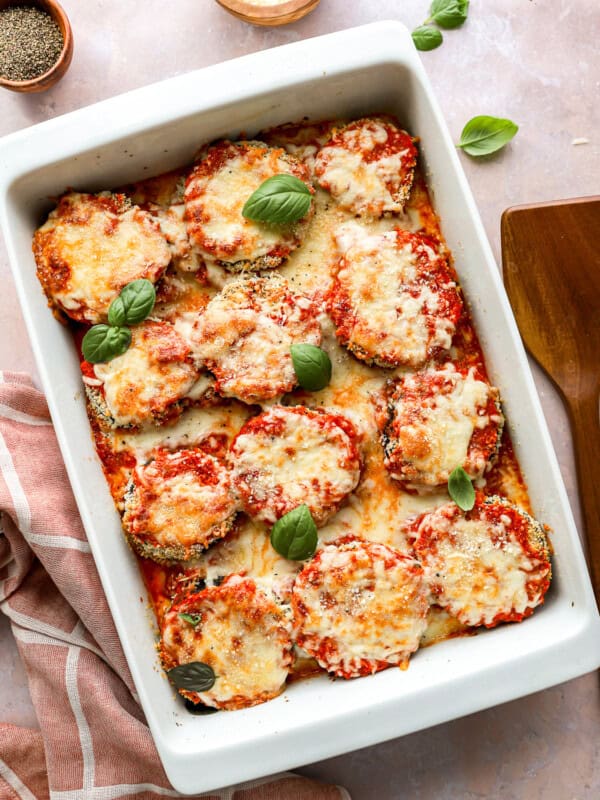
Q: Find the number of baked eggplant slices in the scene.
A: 12